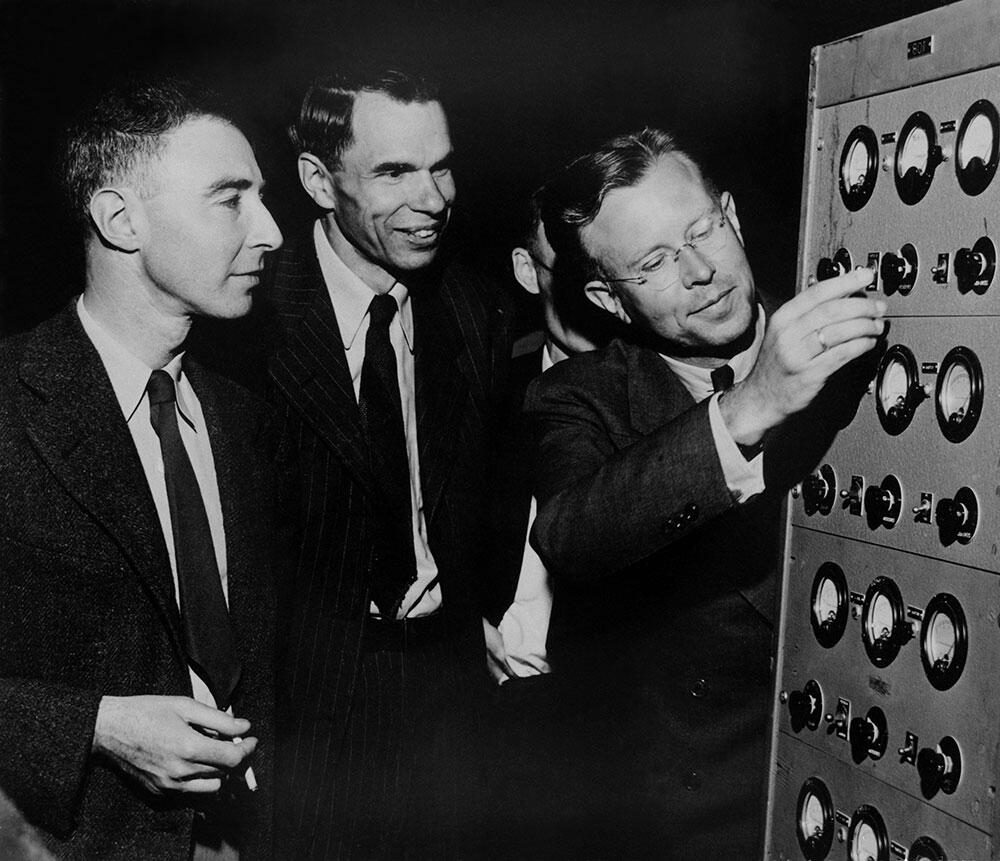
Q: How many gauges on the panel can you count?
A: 11